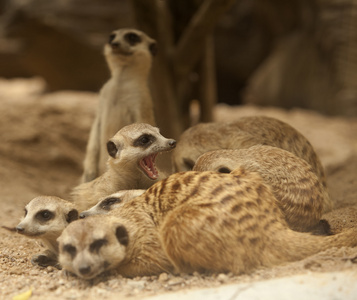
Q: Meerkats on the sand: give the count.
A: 7